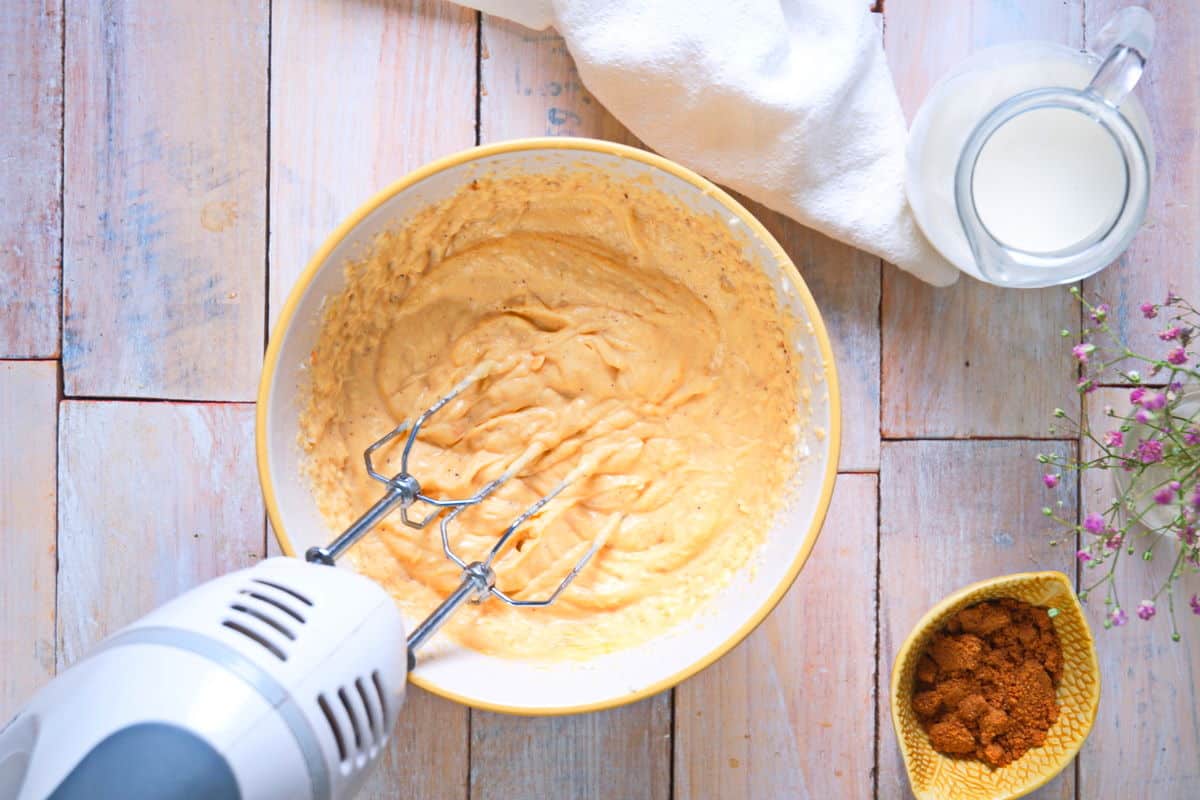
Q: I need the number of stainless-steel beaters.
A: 2